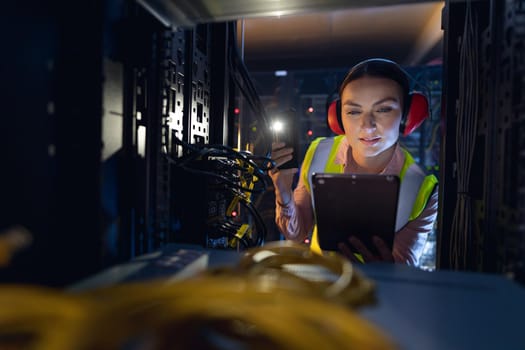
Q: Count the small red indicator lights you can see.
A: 5